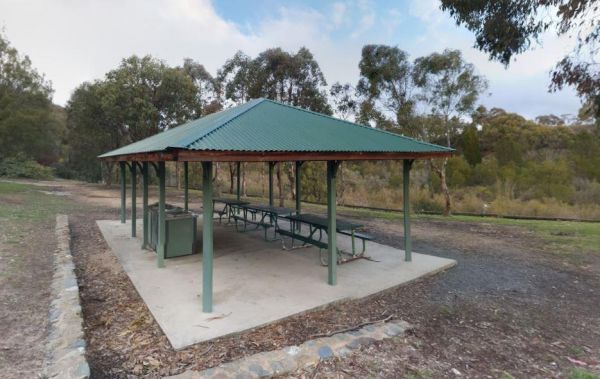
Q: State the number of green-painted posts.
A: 11